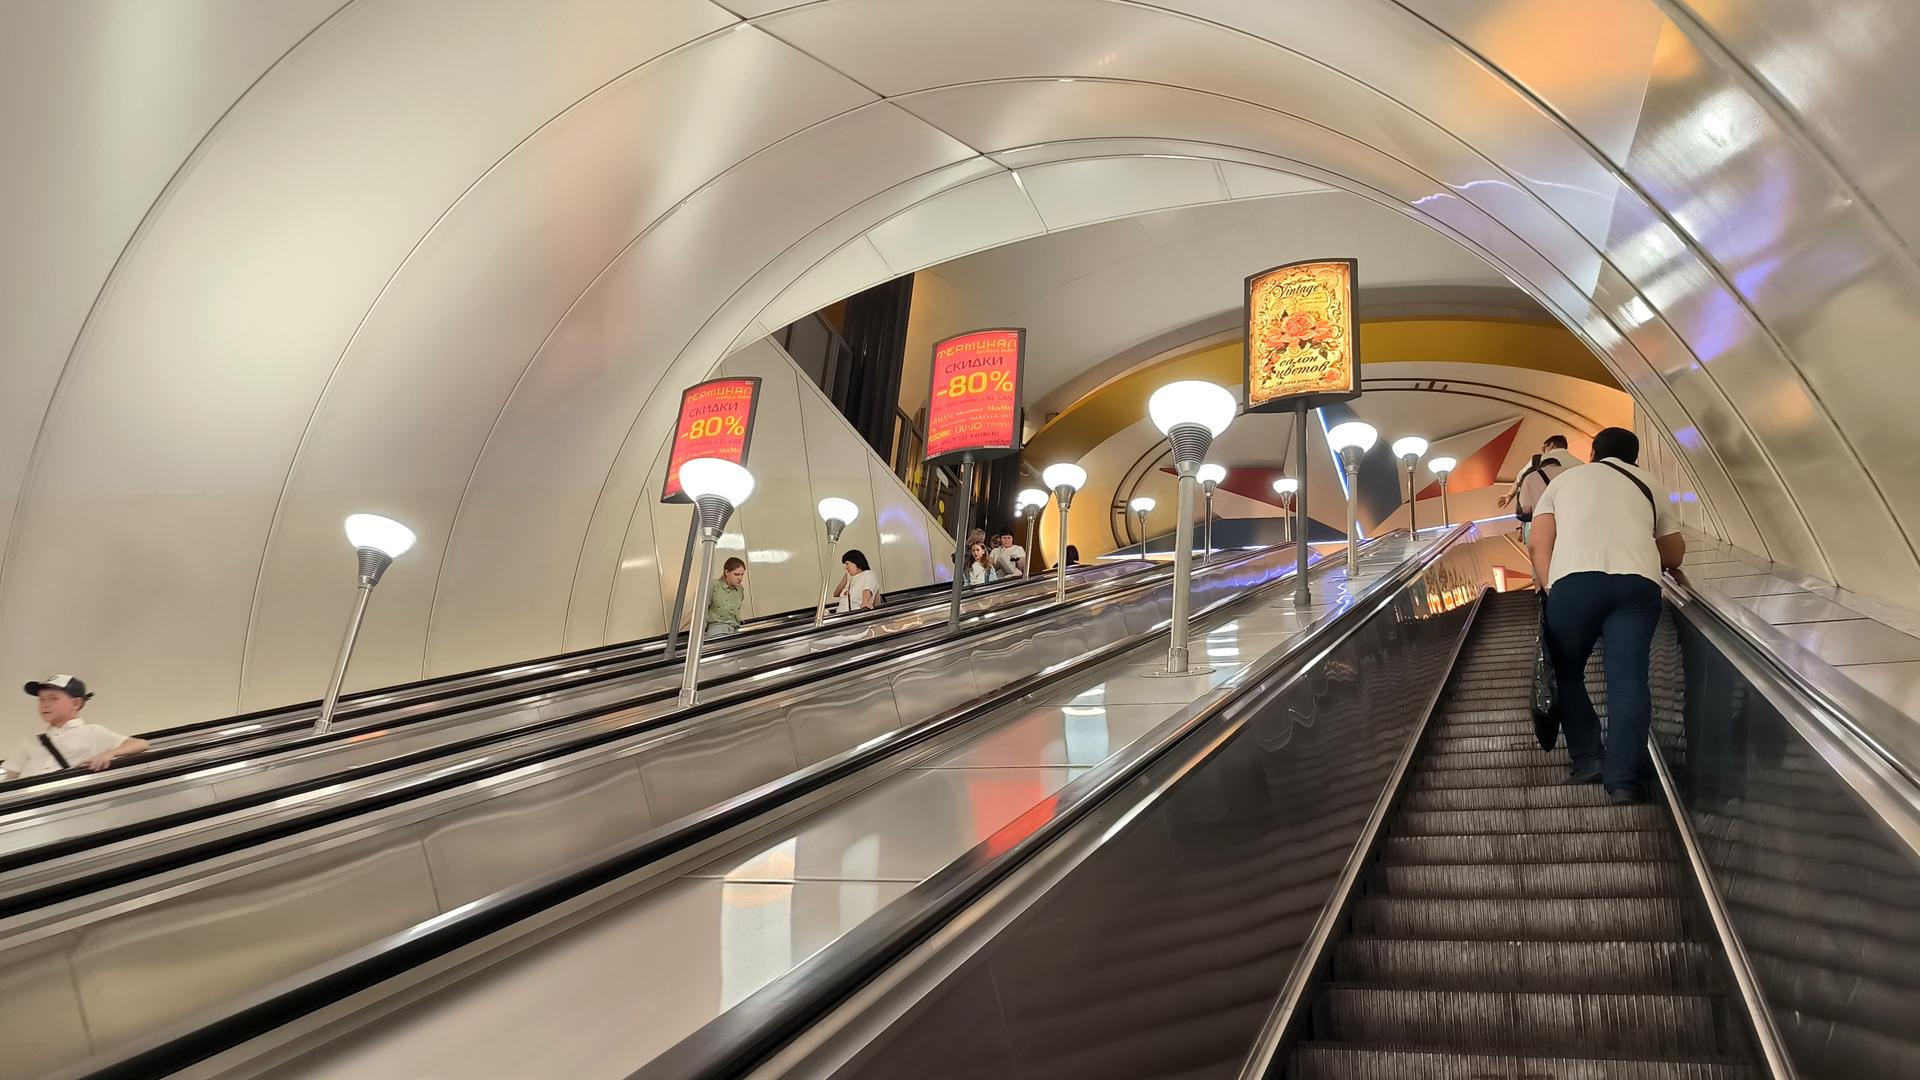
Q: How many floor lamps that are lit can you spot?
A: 12